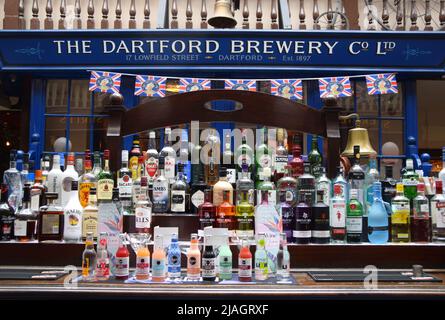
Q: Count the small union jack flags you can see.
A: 7